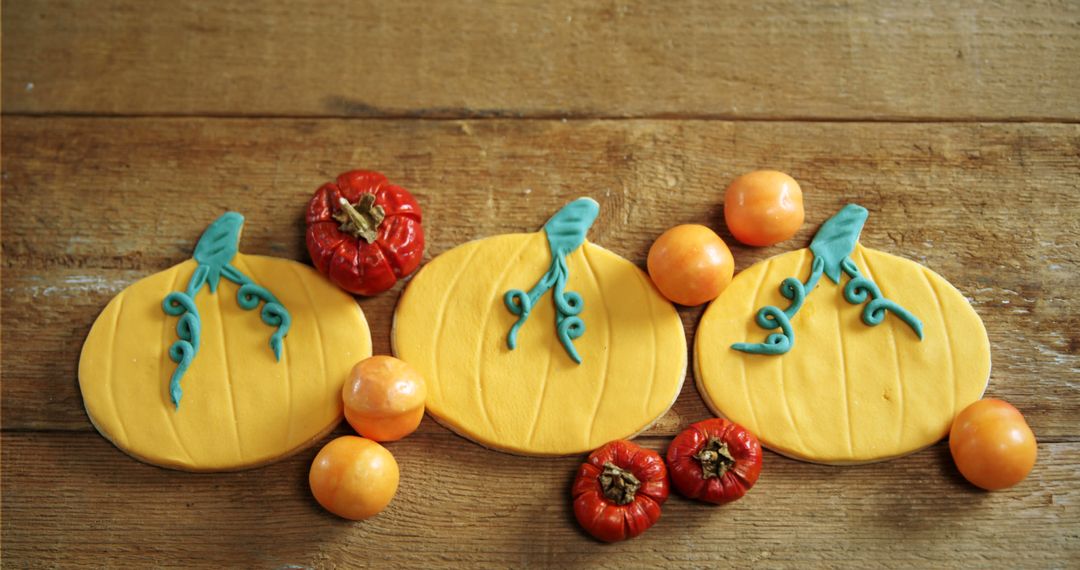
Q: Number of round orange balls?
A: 5